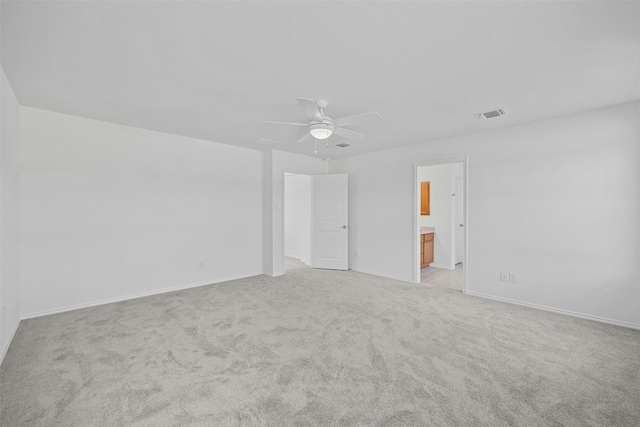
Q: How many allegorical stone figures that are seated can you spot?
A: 0